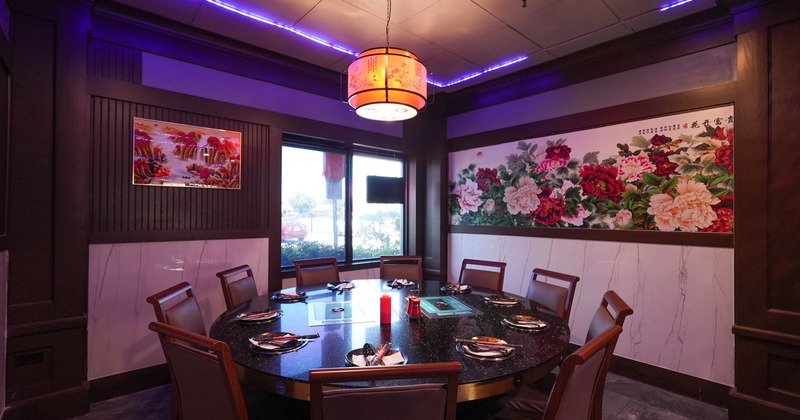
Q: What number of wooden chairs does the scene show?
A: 10